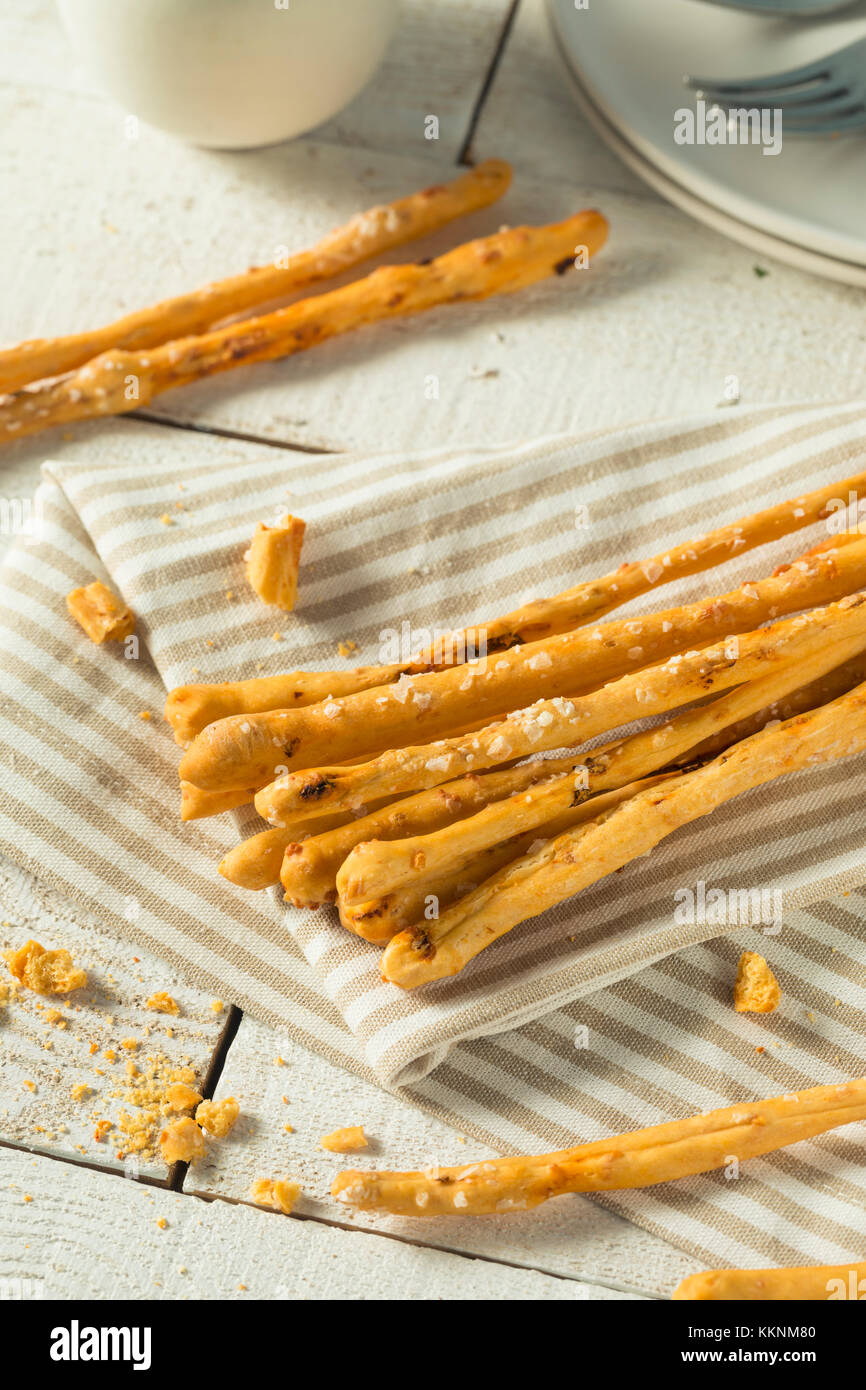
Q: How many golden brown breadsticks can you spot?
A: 13